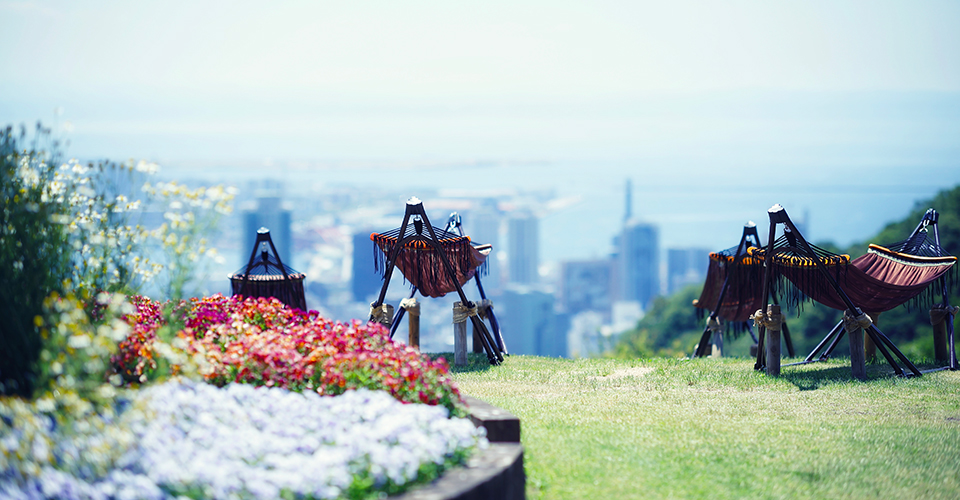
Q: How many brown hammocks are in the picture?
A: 4